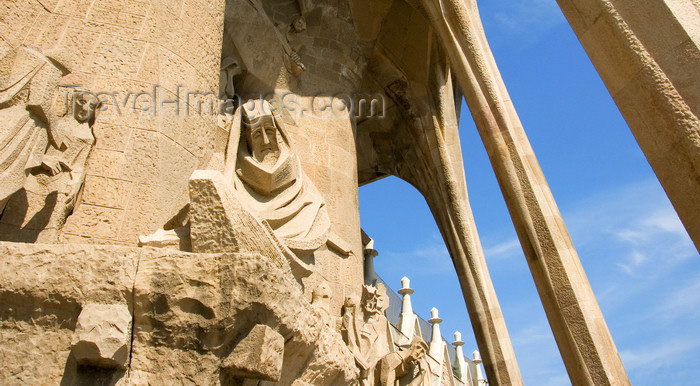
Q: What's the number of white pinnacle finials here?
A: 5